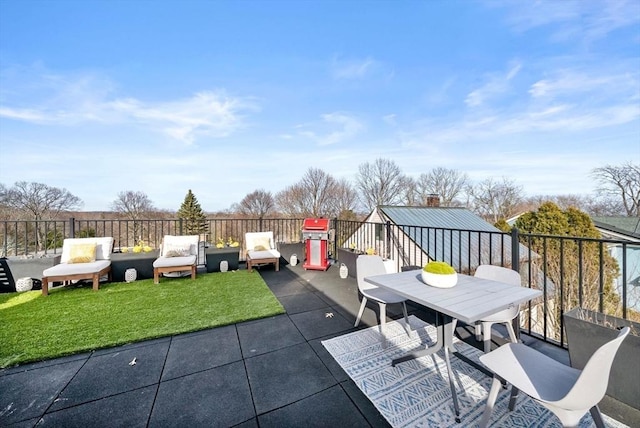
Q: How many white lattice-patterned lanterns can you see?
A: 5